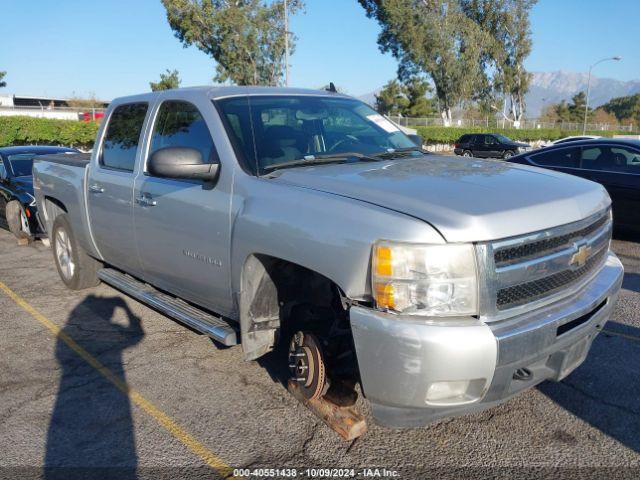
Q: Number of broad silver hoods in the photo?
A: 1